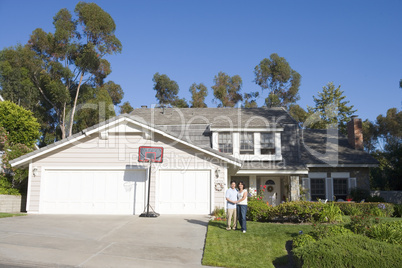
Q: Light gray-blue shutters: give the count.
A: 3